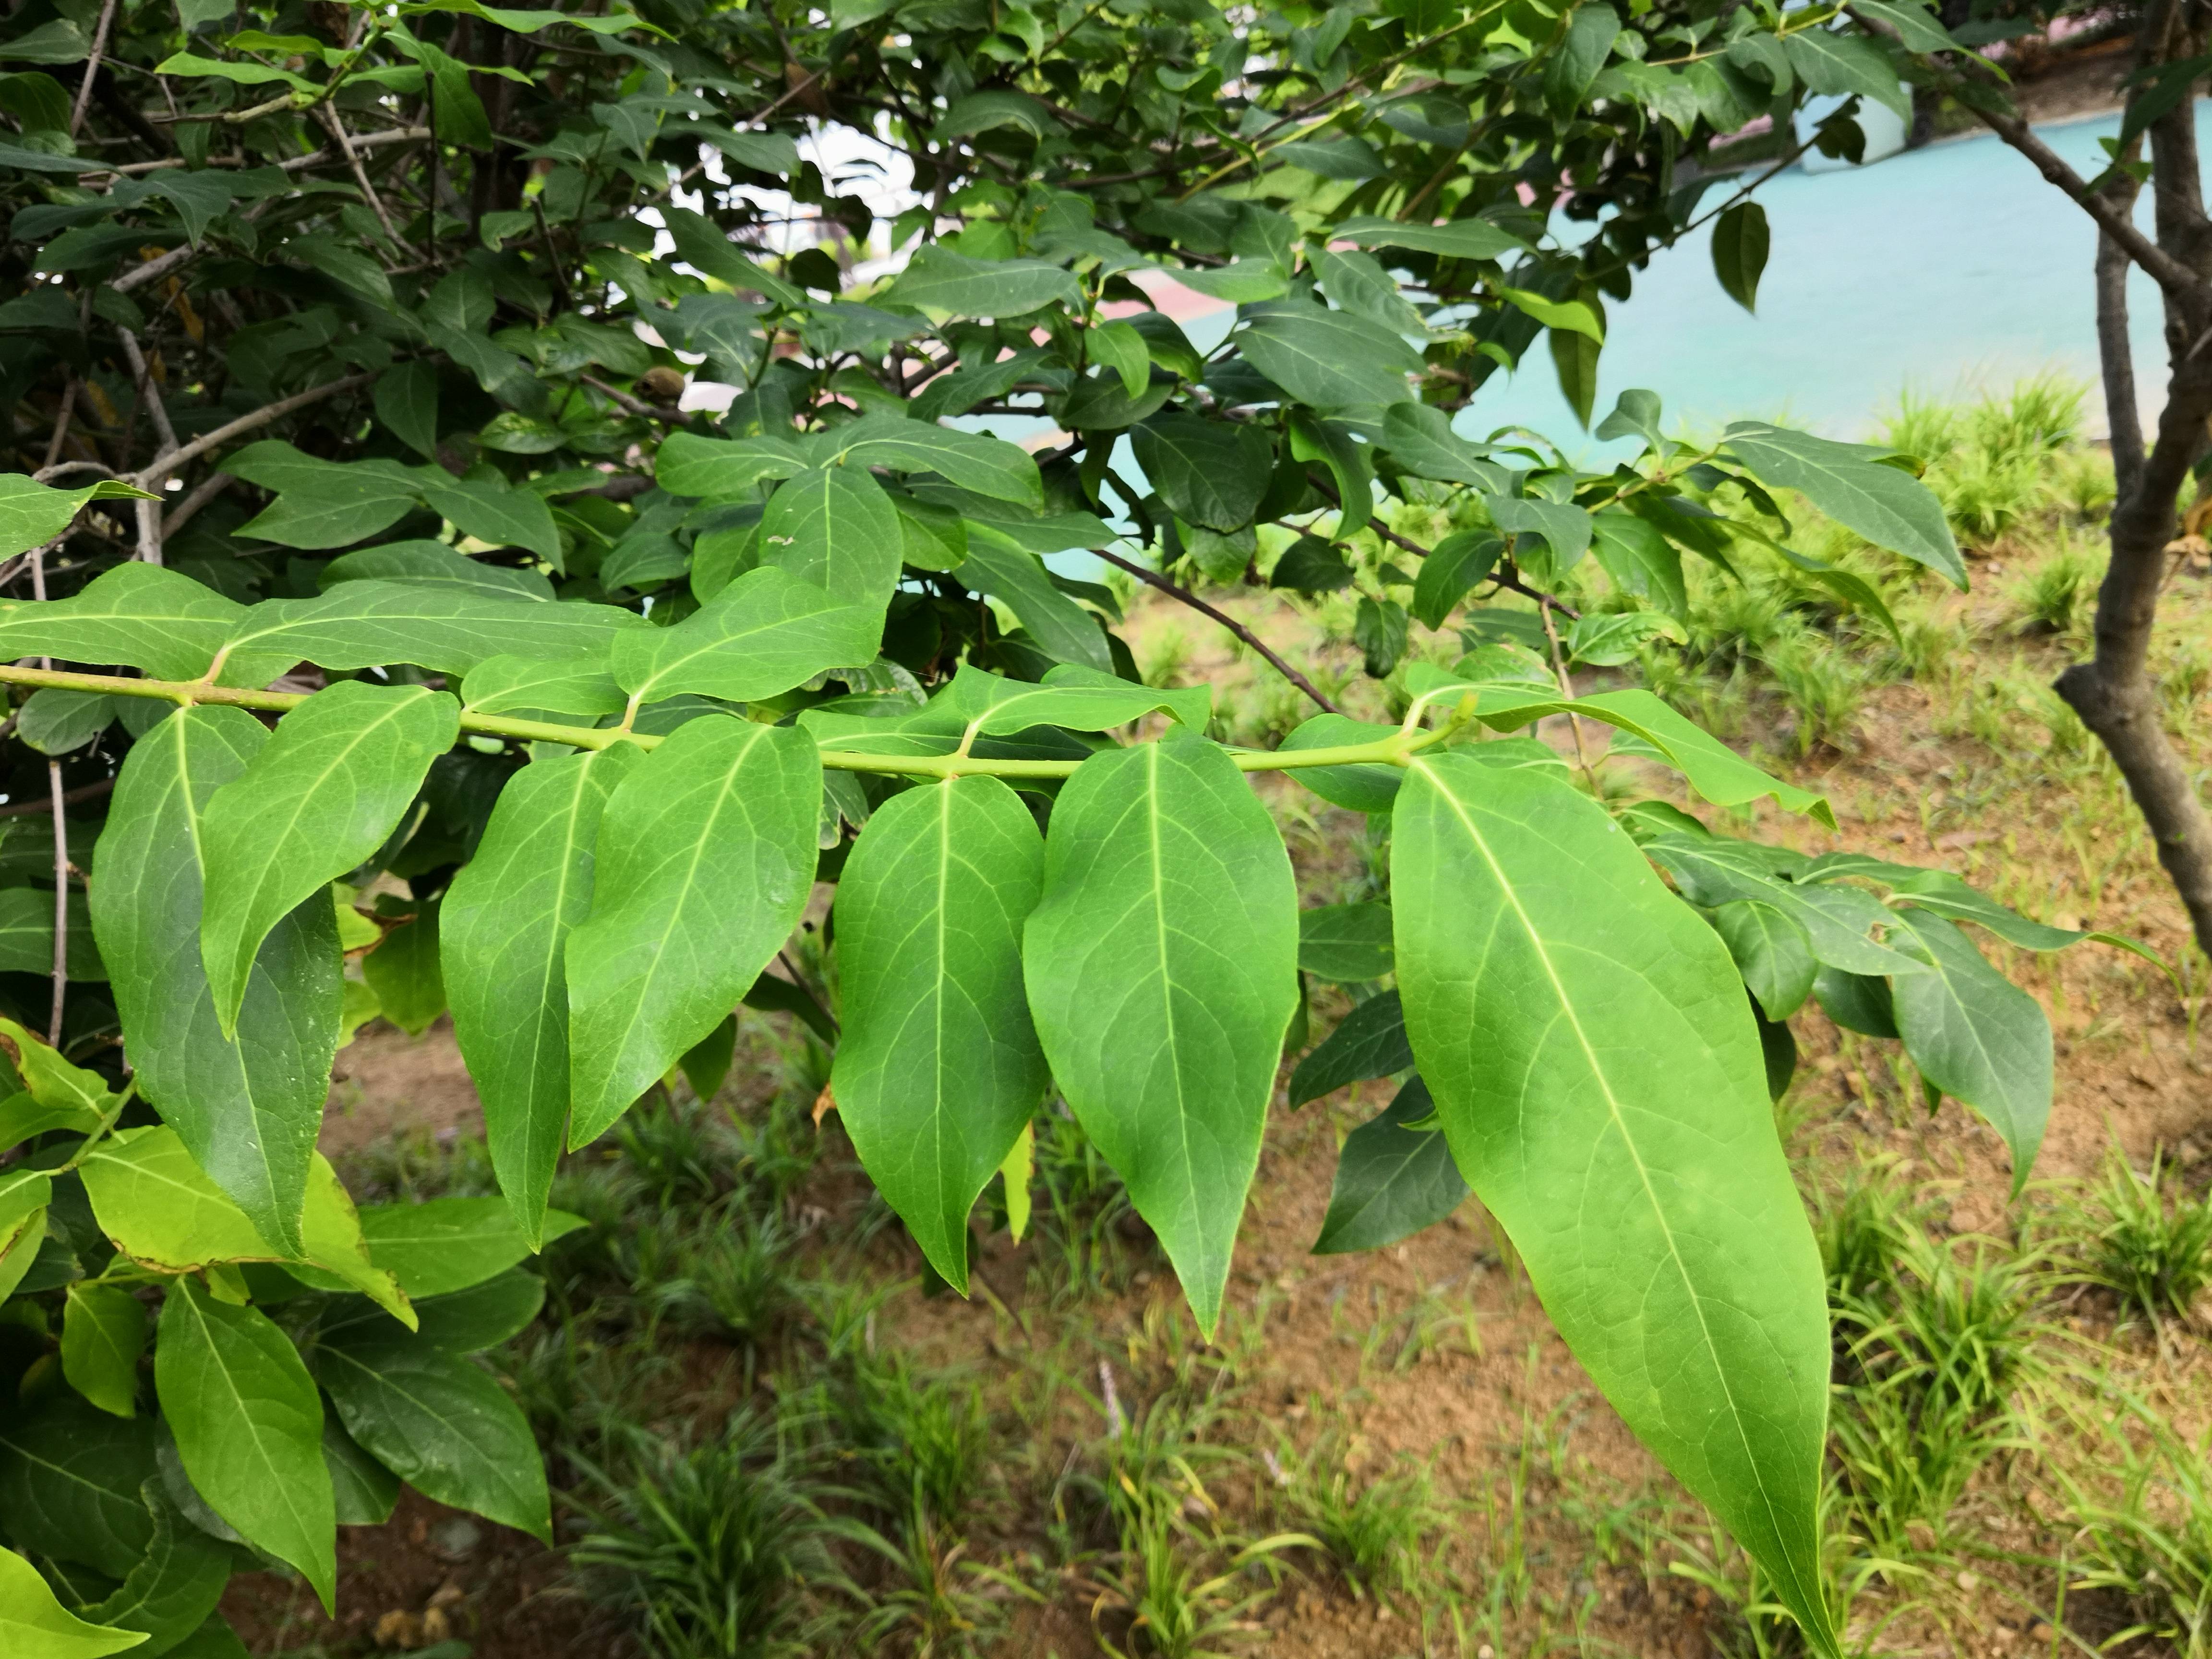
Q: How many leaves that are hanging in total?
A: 7